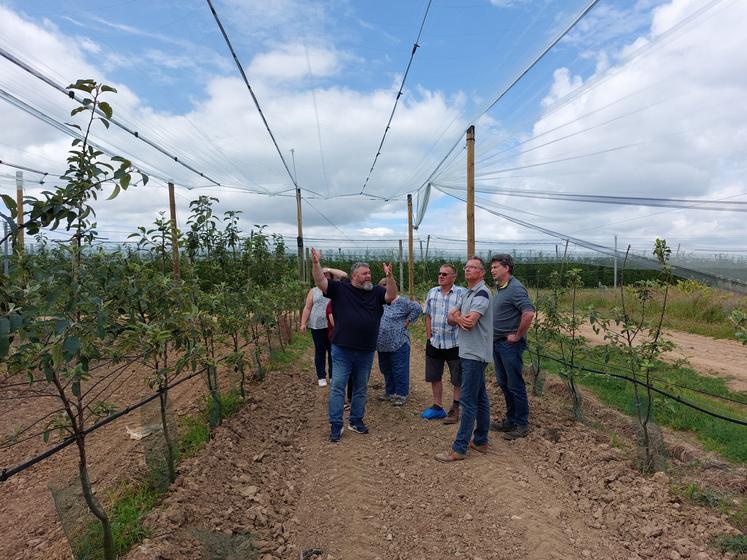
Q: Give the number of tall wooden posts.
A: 5